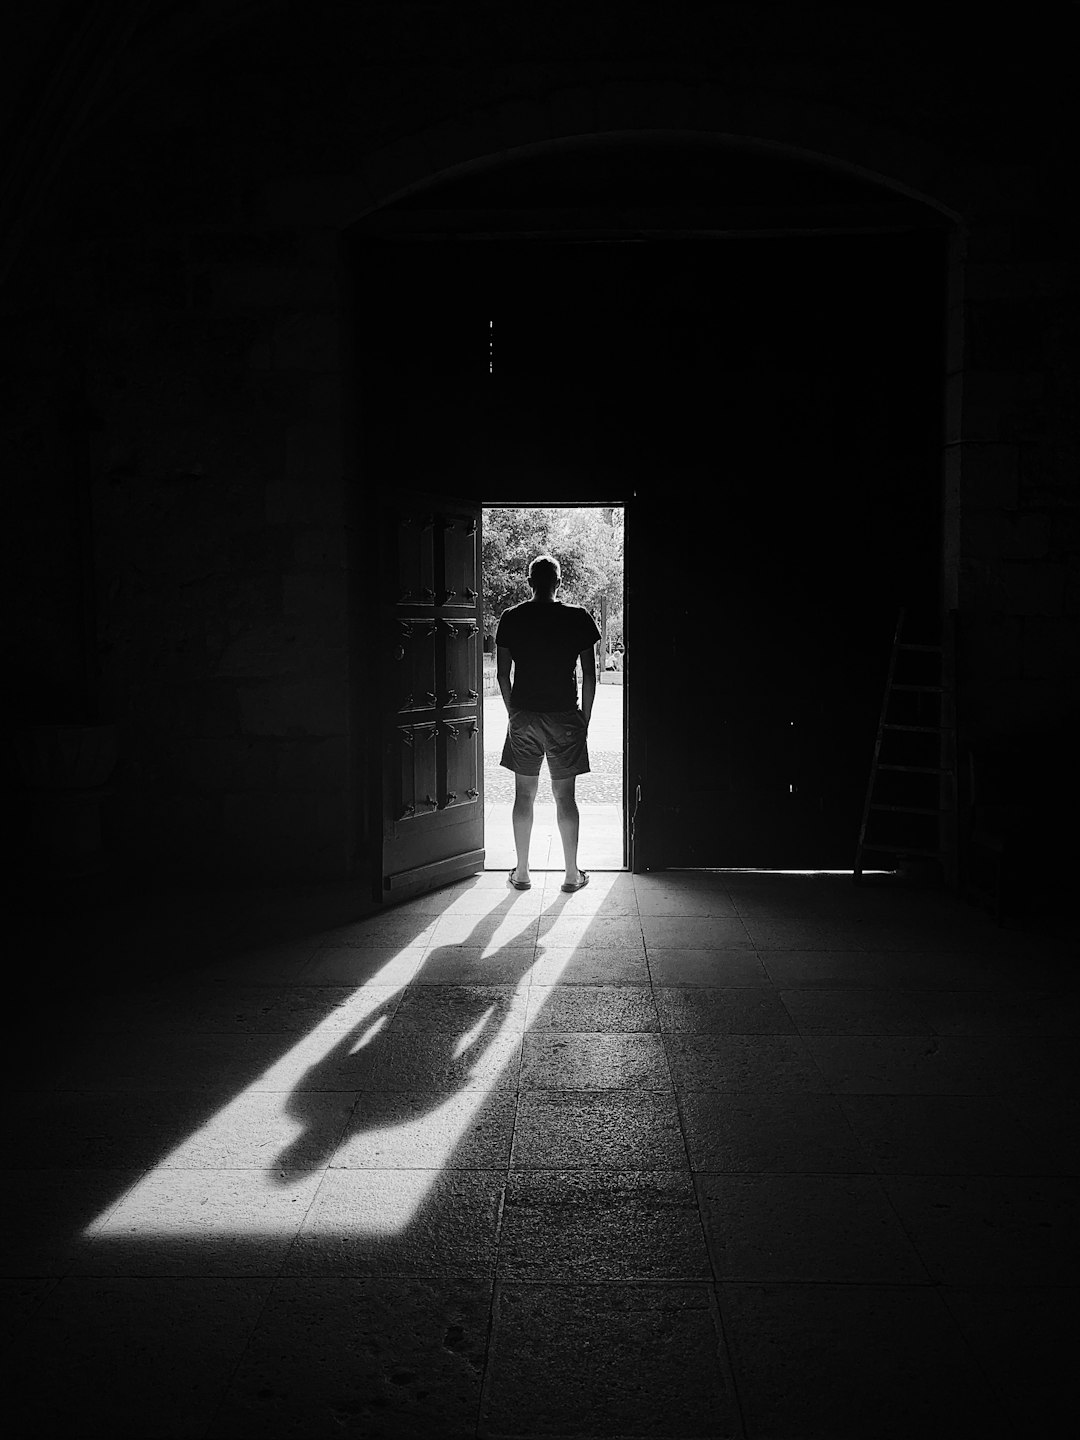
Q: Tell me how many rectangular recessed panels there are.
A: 6